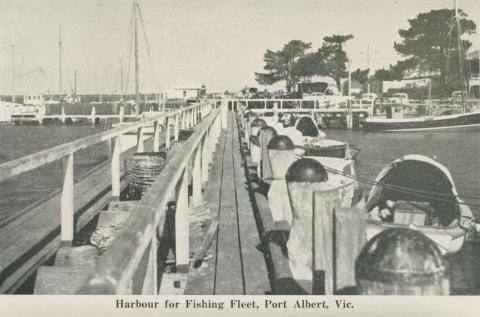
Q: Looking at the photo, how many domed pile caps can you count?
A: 5